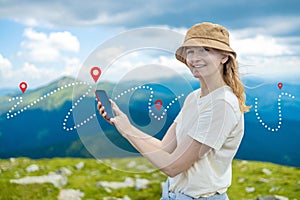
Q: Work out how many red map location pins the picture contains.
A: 4